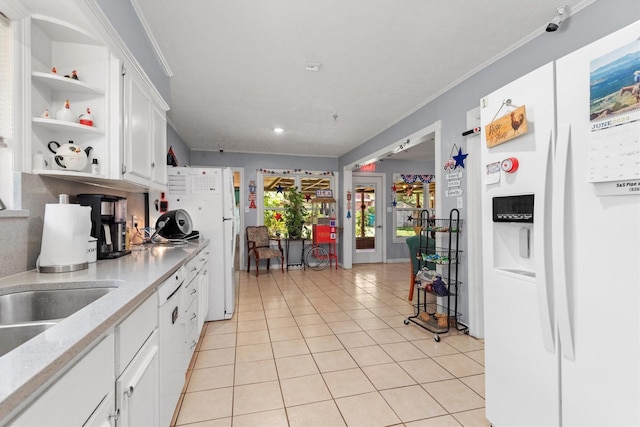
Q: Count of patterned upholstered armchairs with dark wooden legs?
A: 1